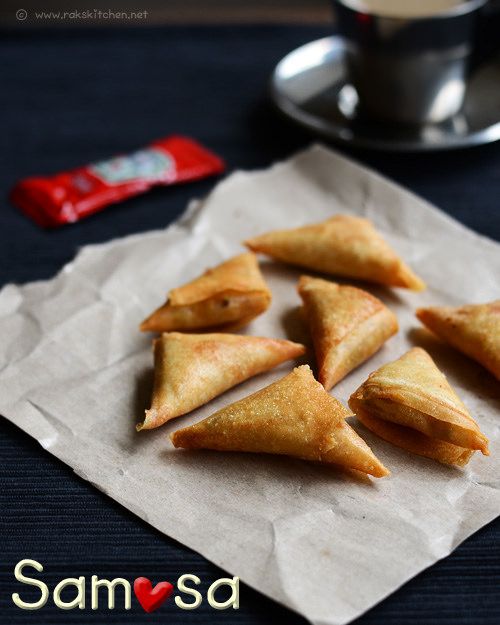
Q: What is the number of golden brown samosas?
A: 7